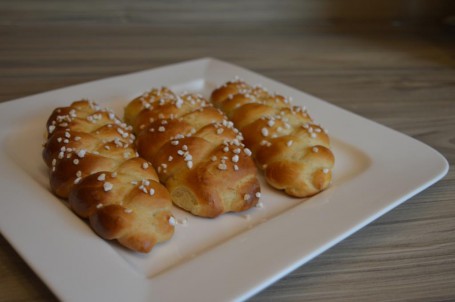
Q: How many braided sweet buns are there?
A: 3